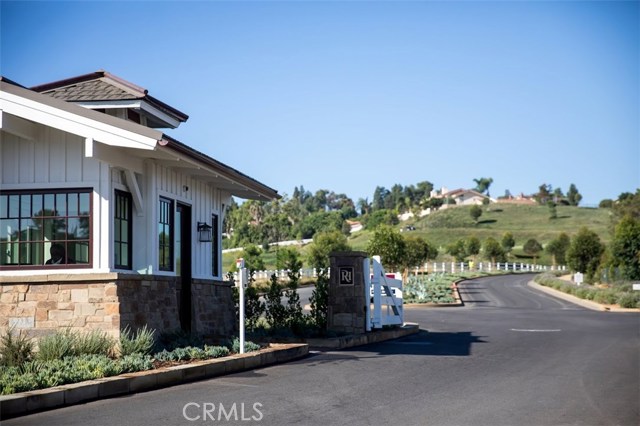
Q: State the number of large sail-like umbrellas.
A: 0